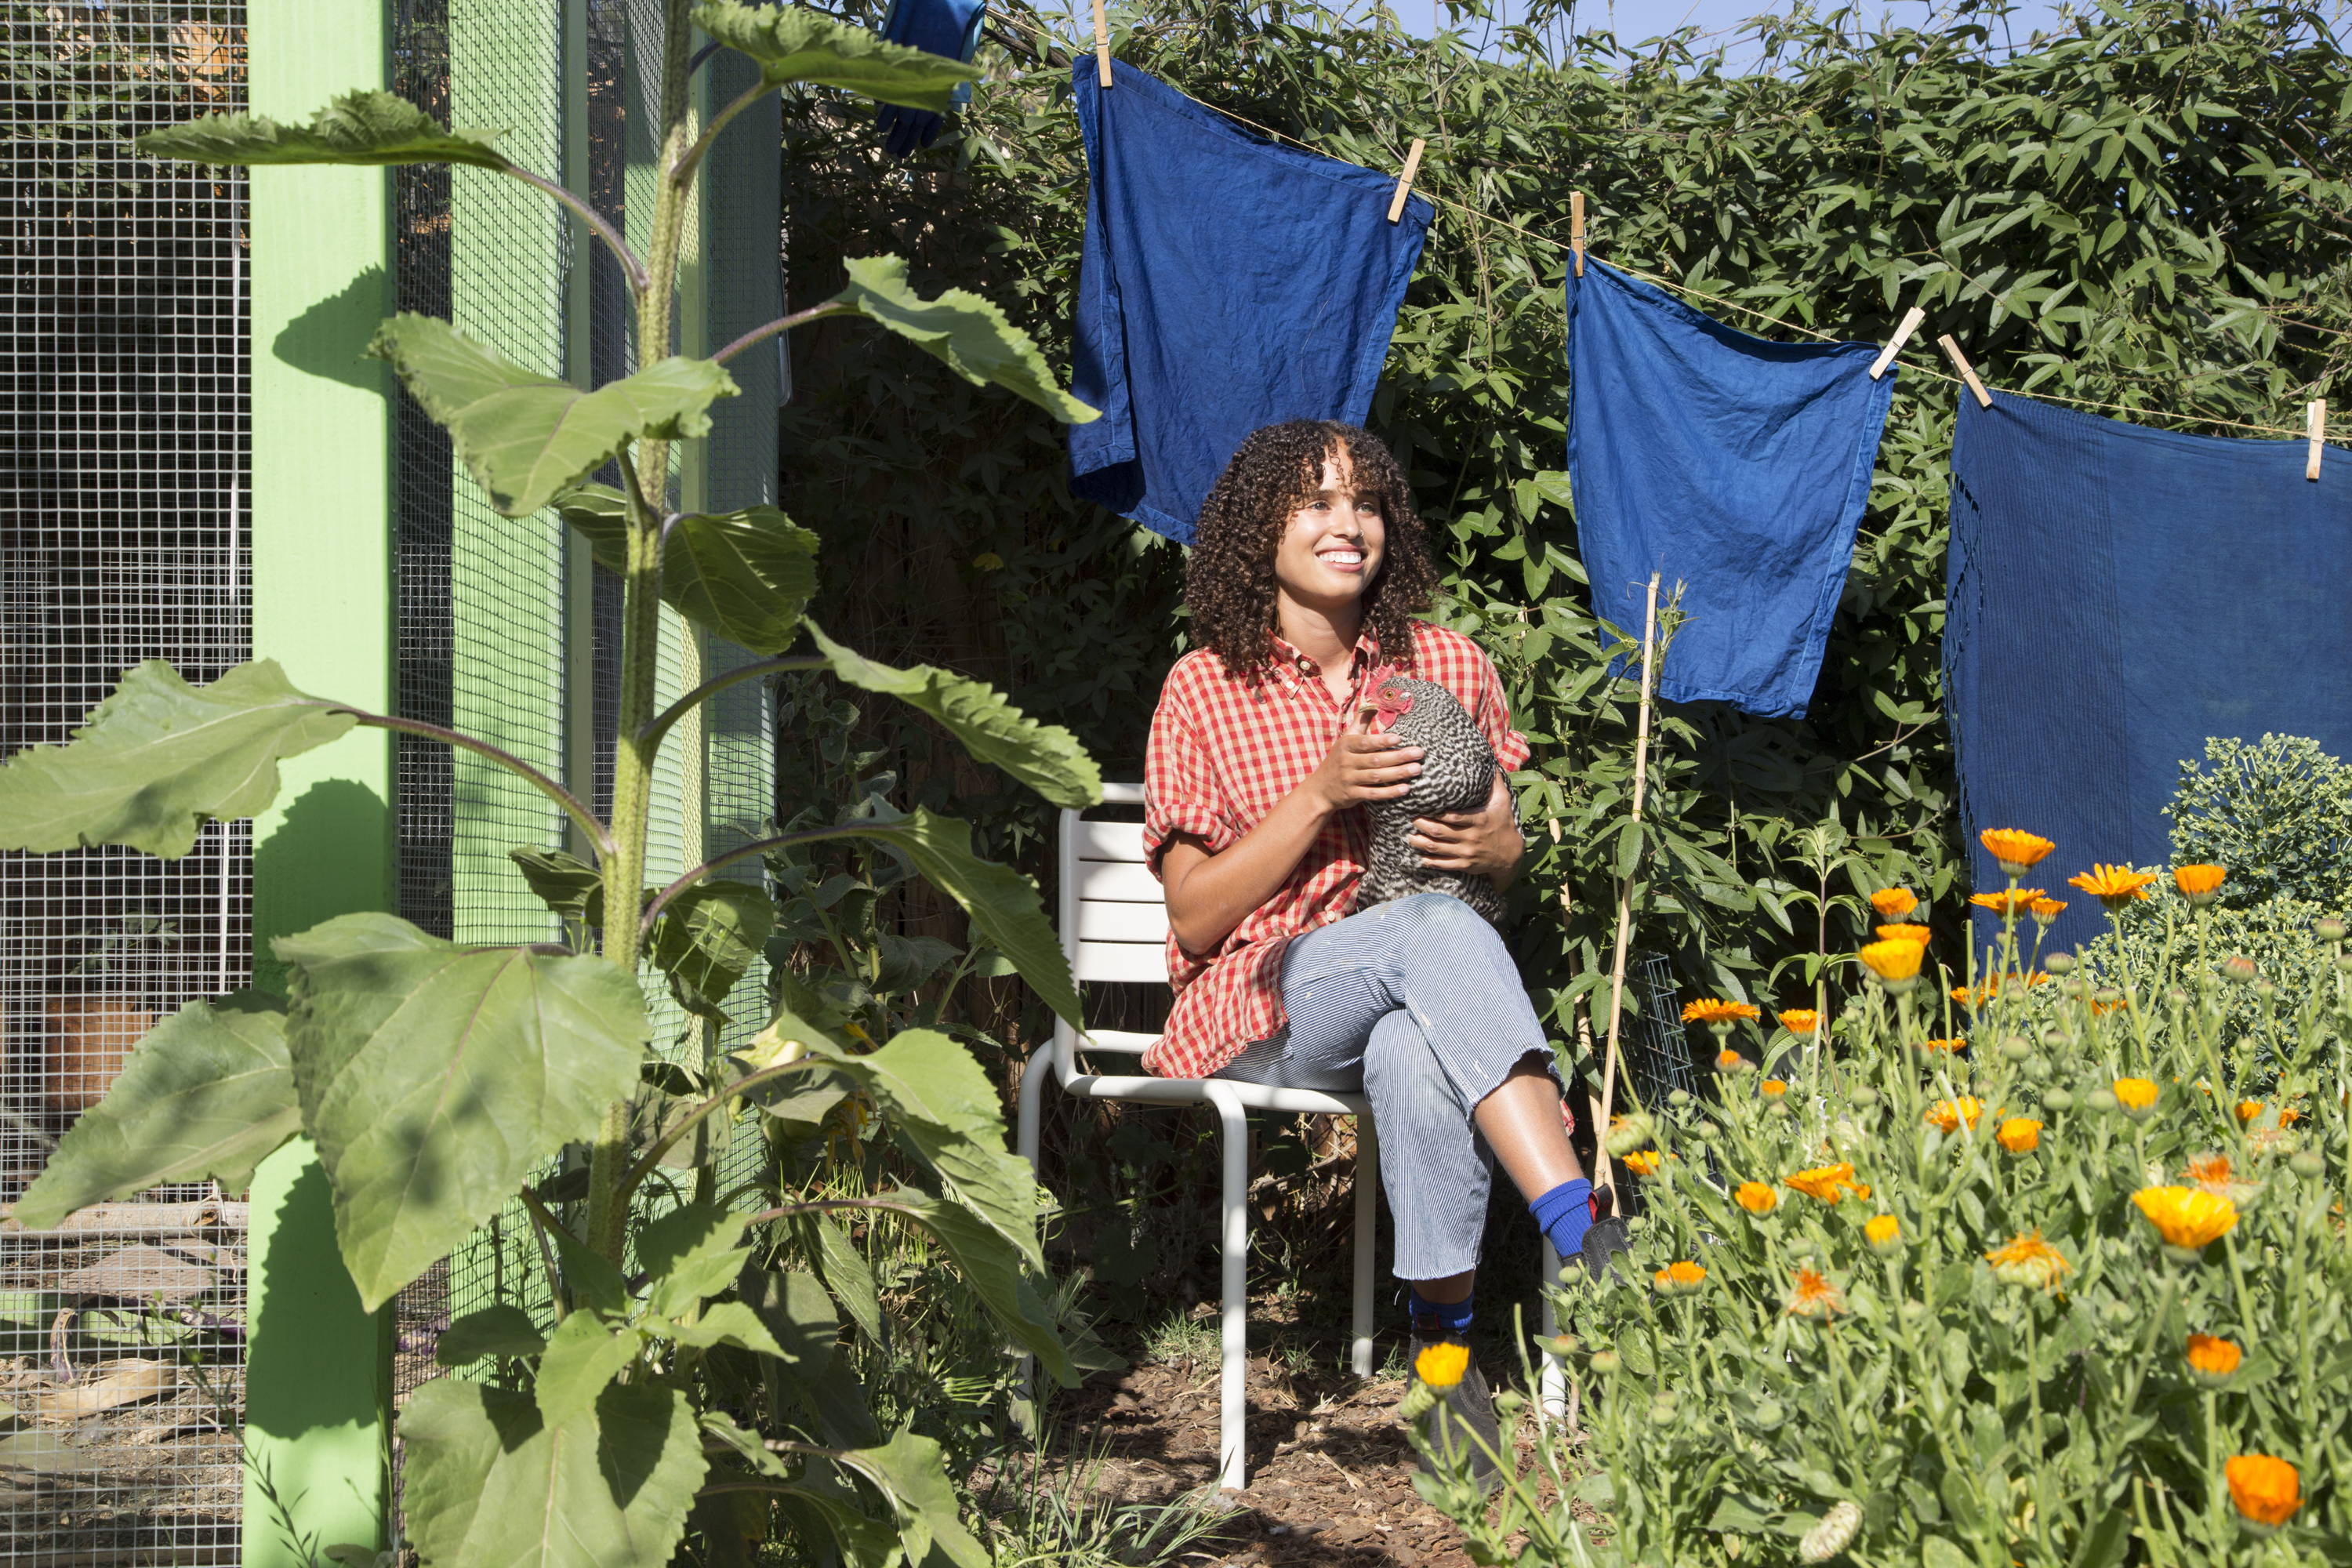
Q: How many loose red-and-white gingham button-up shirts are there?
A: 1